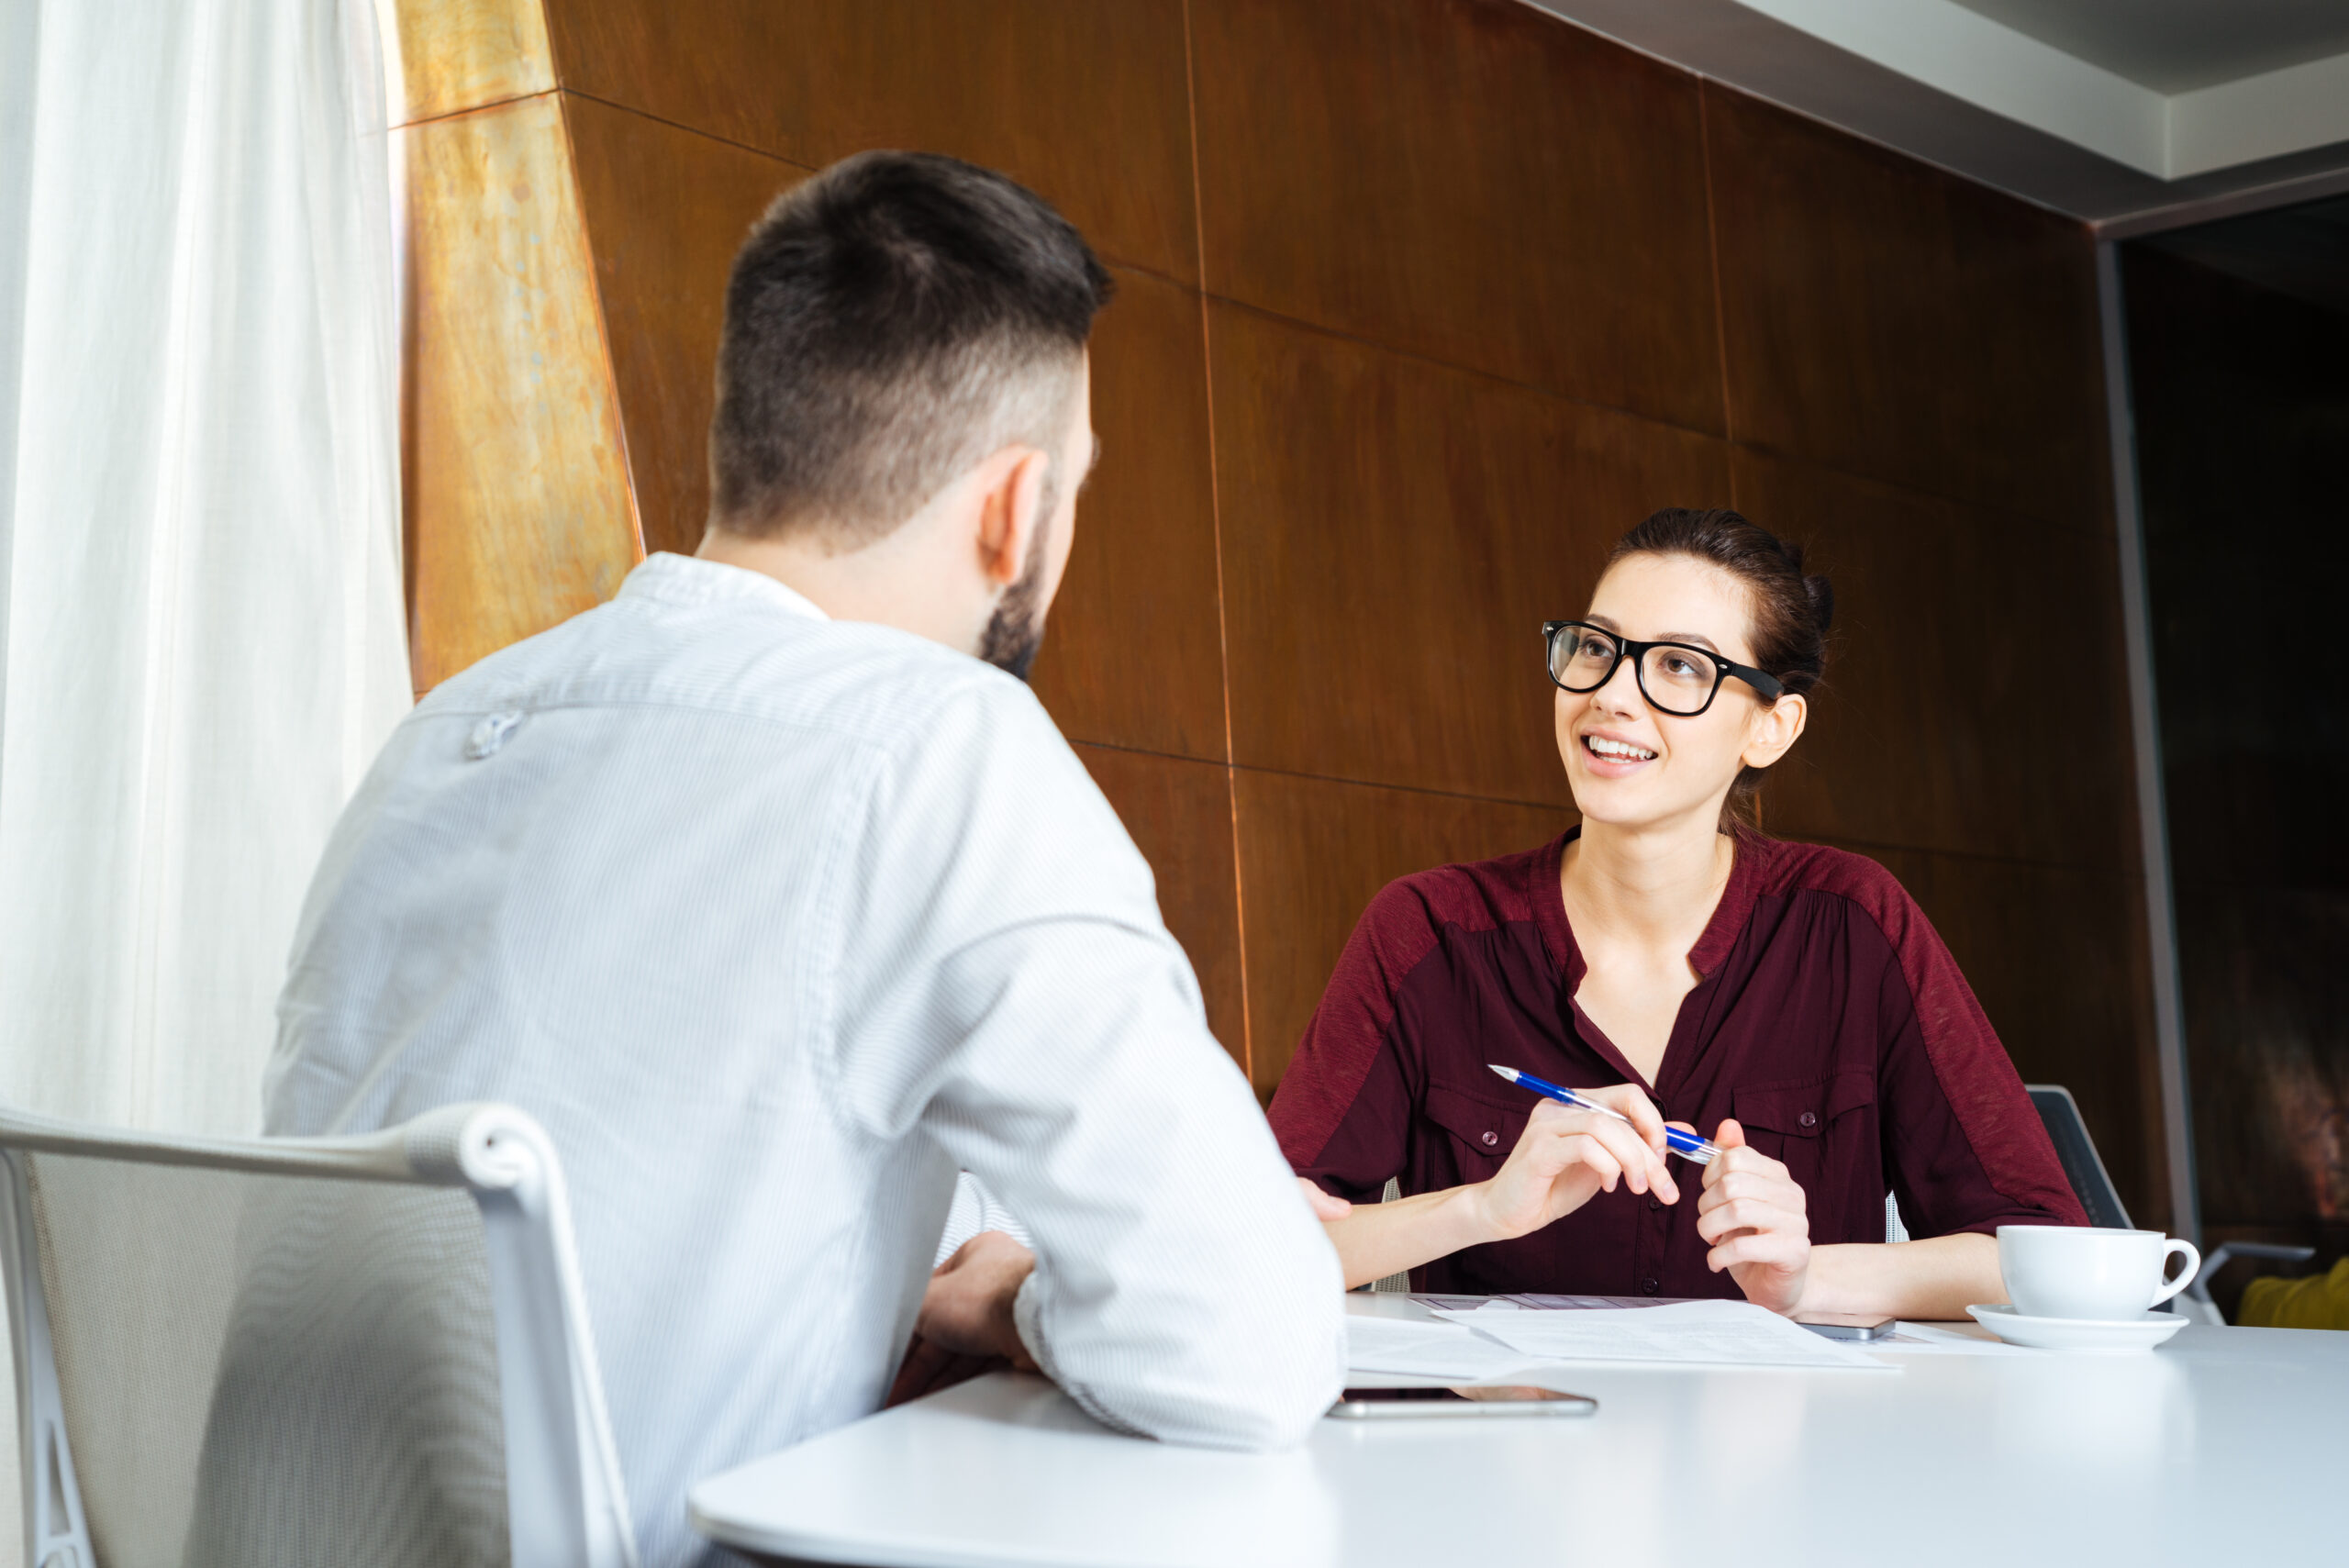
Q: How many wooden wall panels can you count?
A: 11